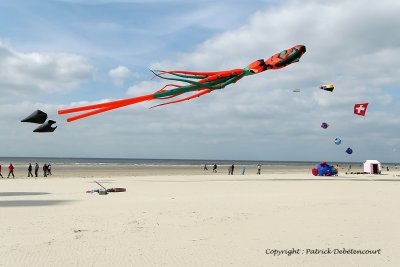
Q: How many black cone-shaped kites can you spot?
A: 2